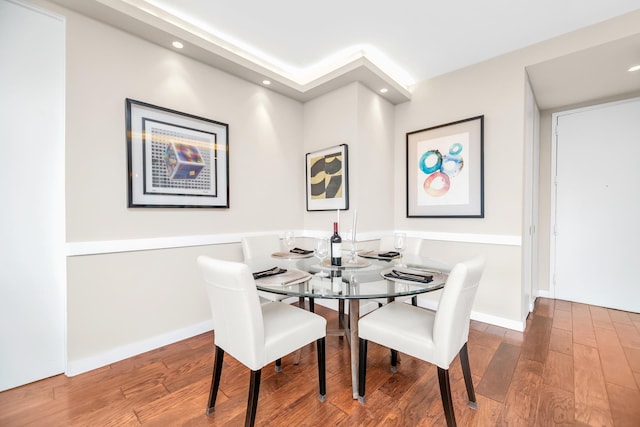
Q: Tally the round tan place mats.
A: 5